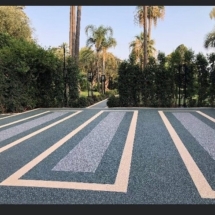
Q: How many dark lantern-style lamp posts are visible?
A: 2